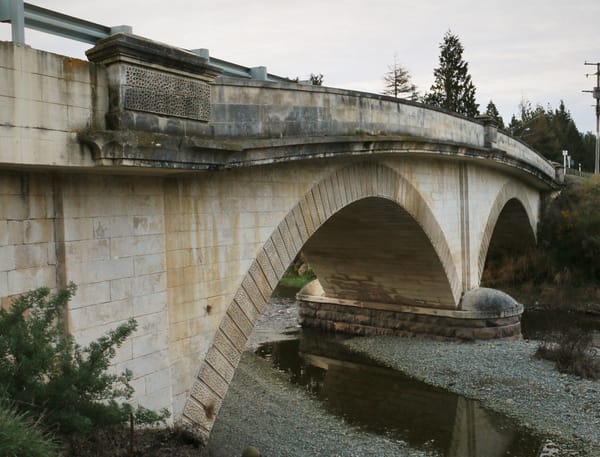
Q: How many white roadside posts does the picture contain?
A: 3